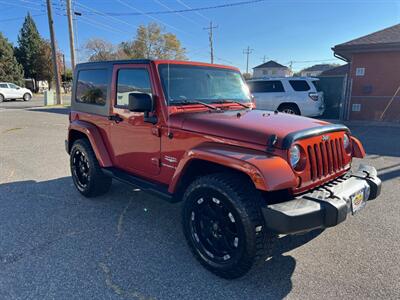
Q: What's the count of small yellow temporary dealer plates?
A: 1